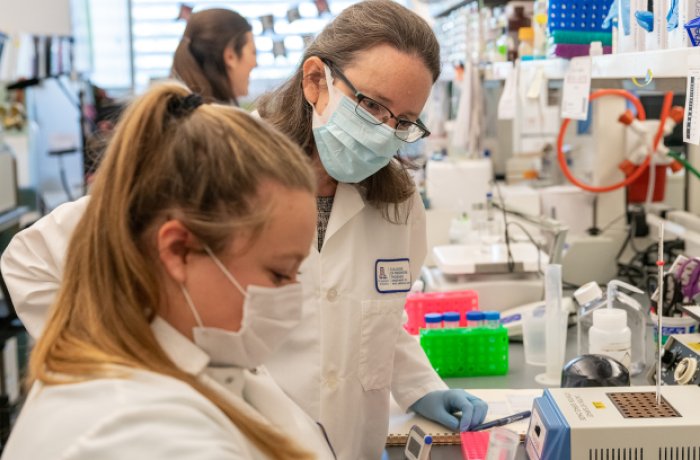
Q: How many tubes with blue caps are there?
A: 4